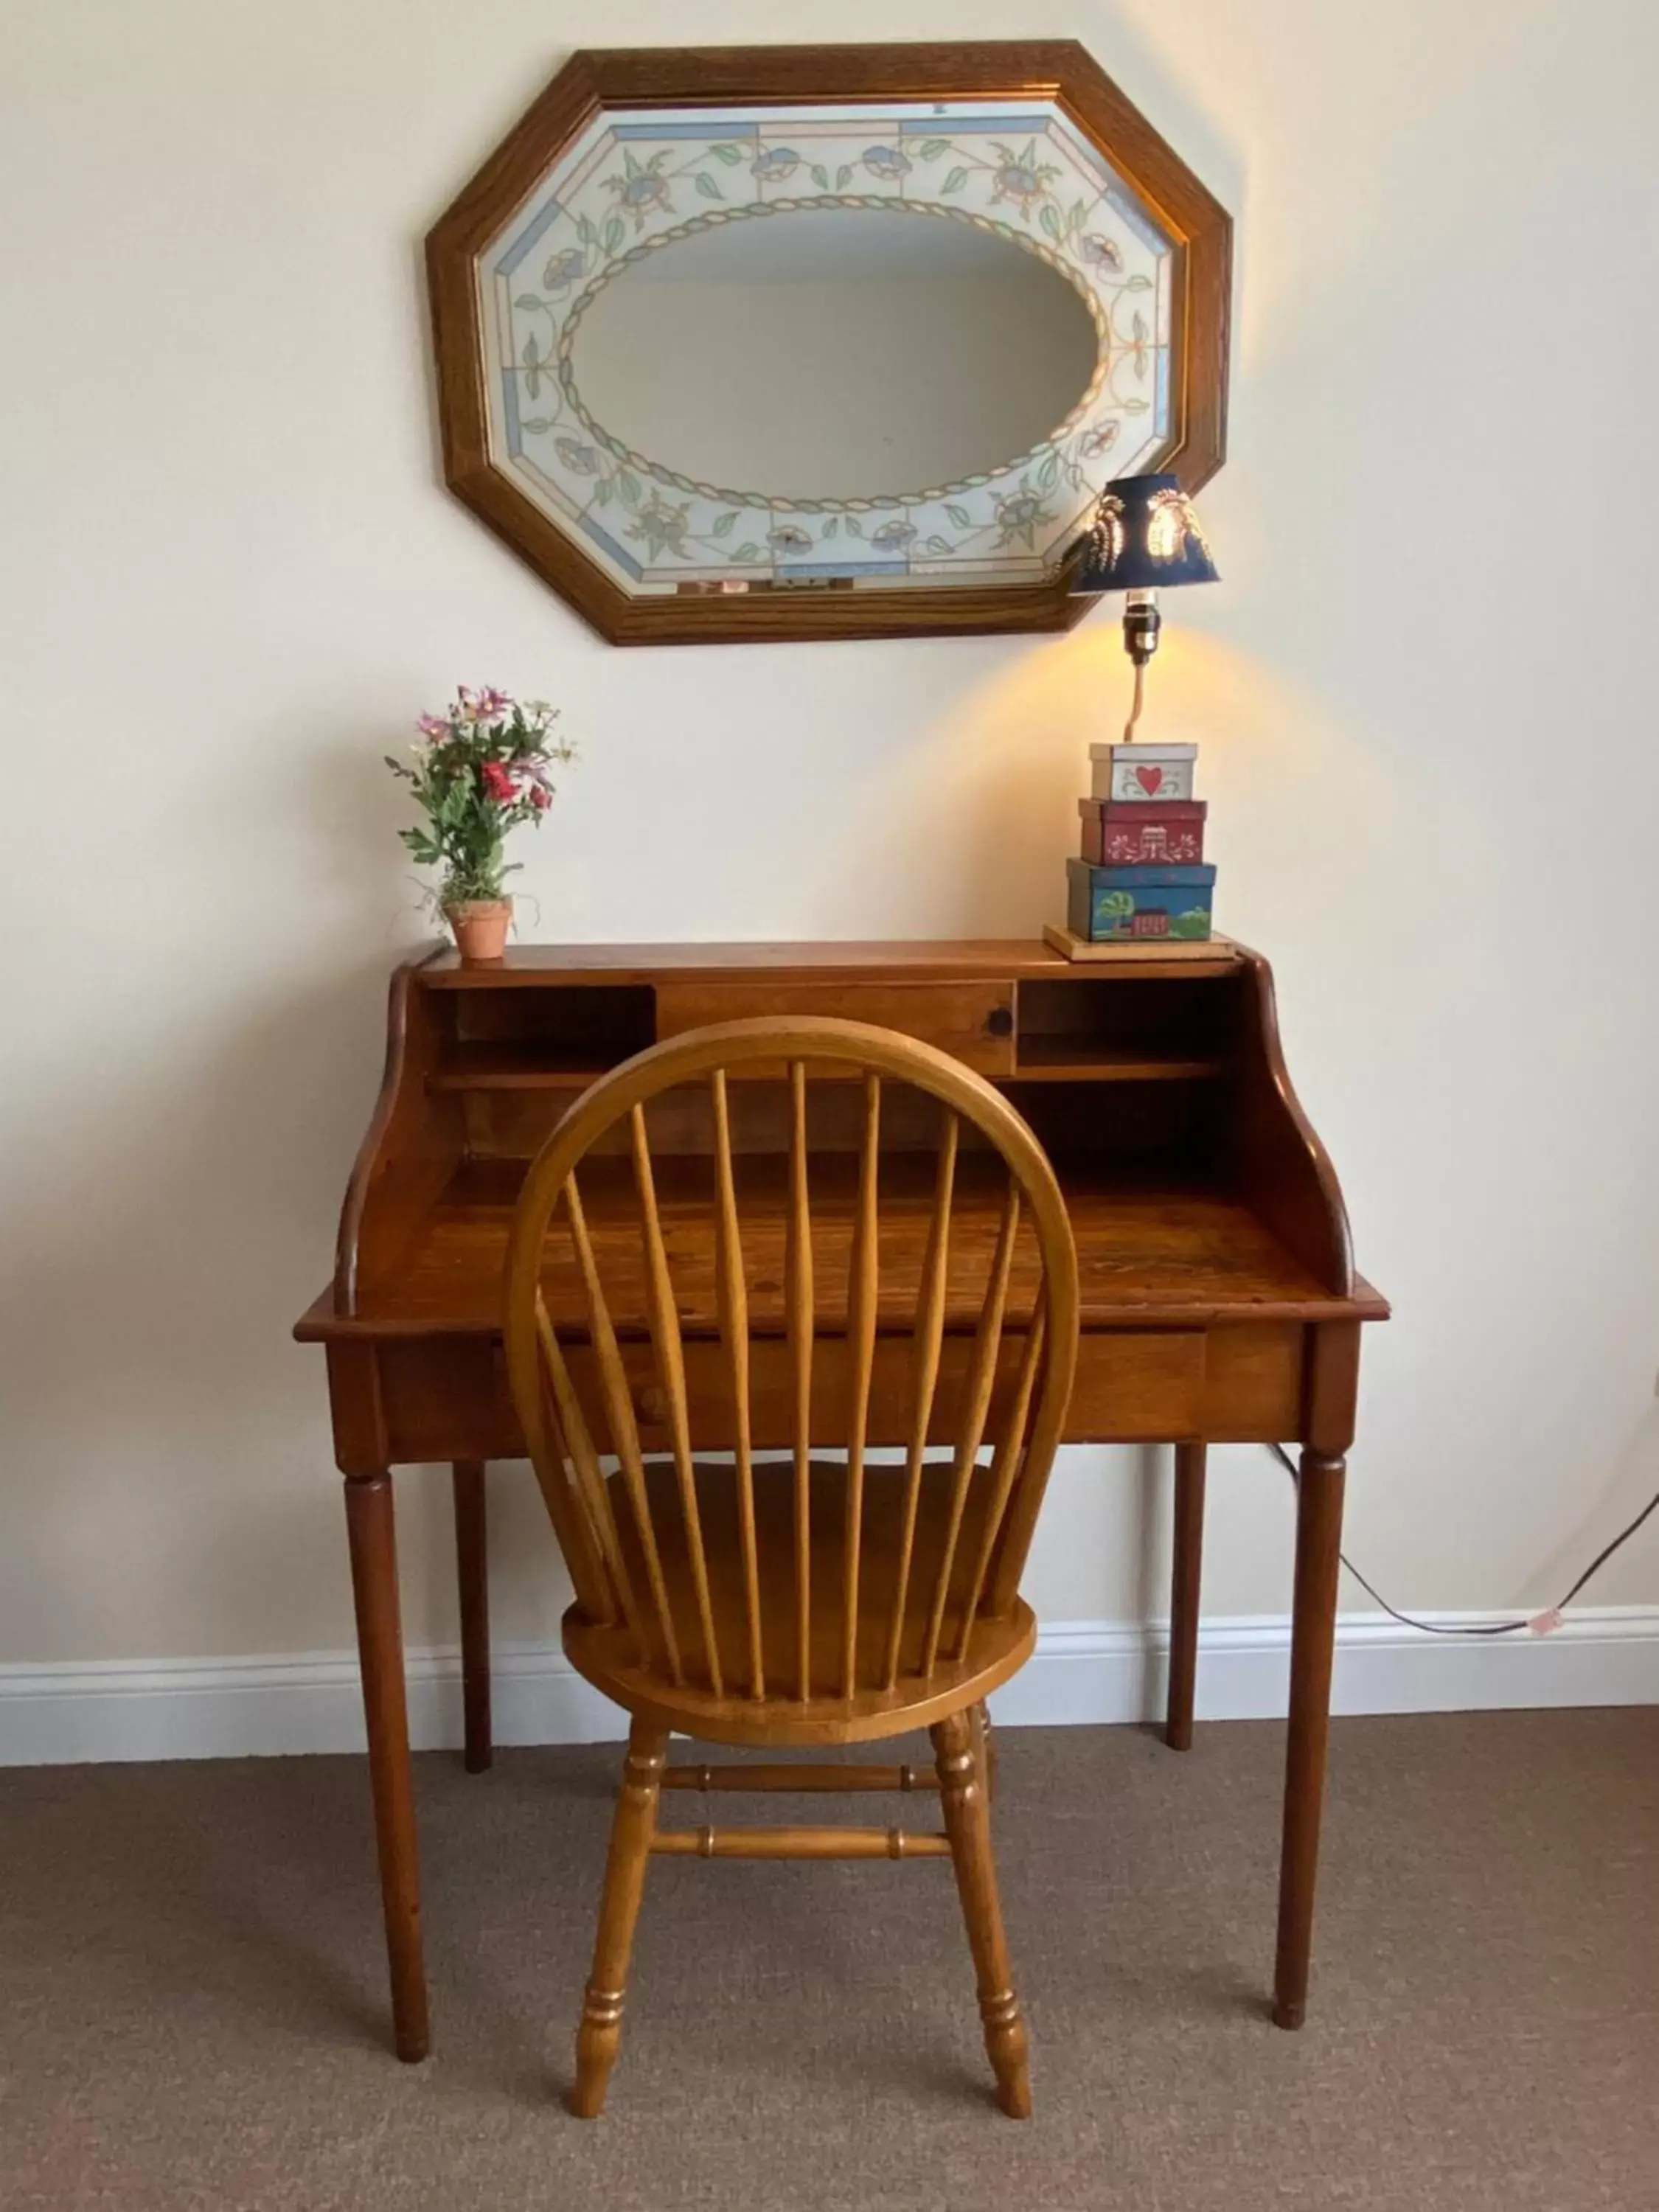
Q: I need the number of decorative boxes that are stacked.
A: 3